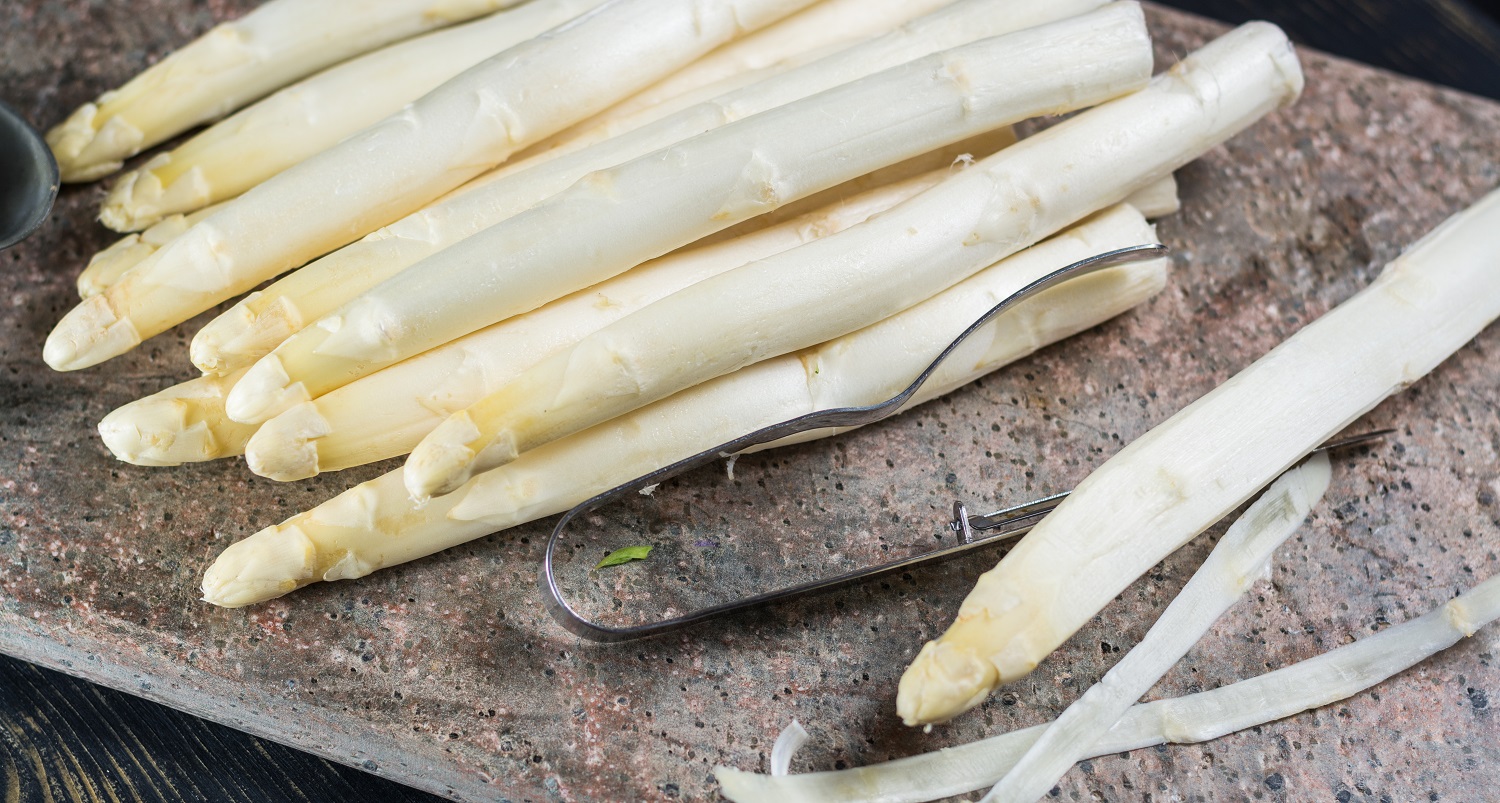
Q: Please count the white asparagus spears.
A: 11